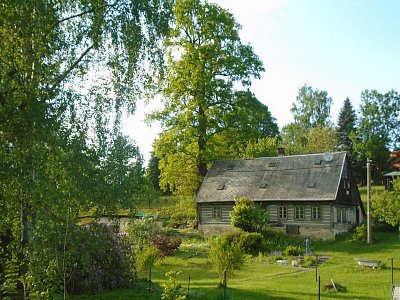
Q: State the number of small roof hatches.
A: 6